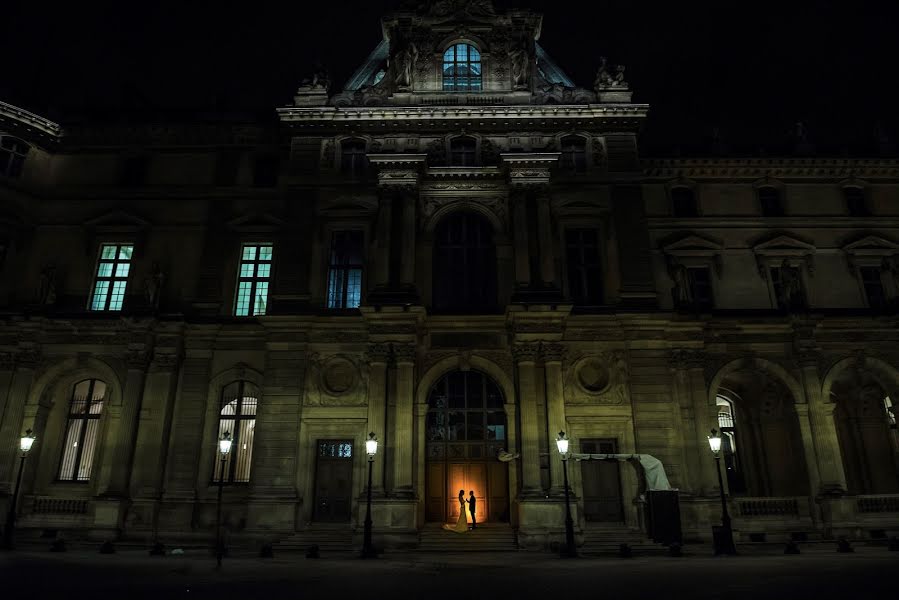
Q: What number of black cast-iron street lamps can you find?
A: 5